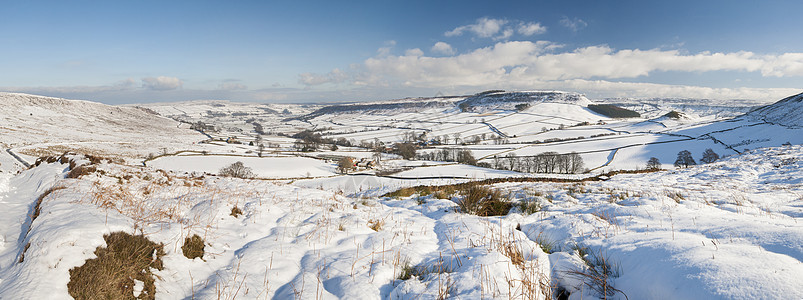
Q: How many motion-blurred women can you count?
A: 0